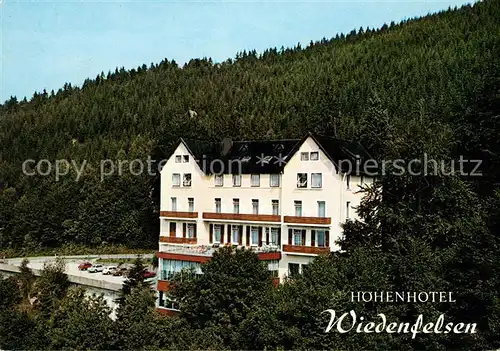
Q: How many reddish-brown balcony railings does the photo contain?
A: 5